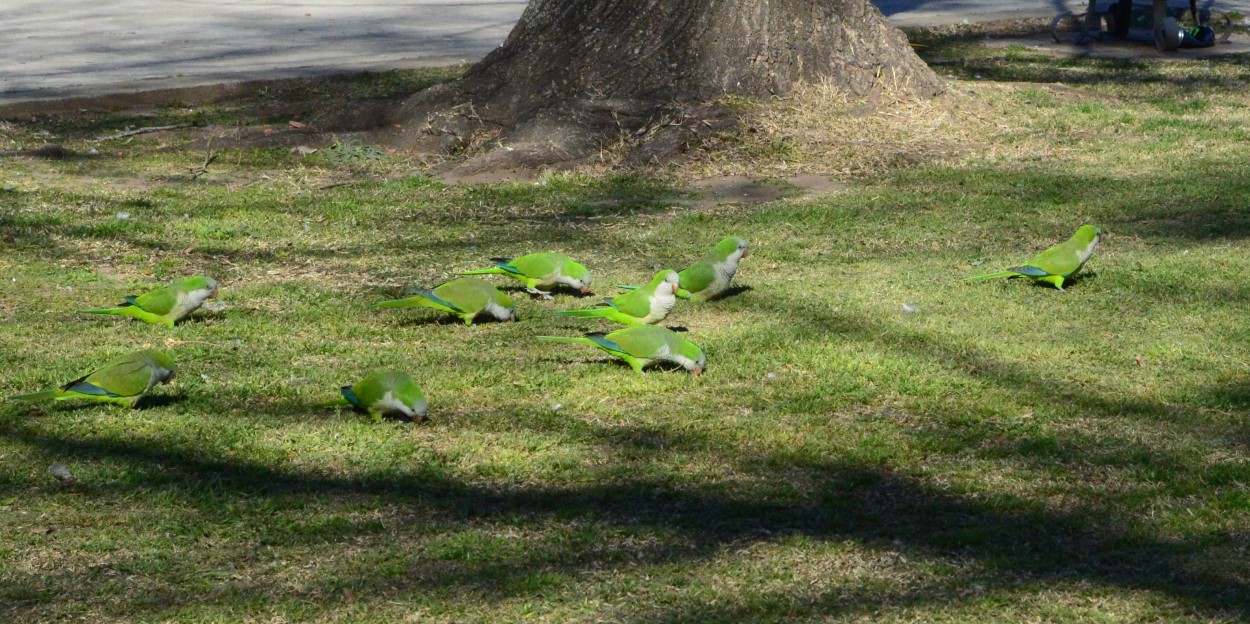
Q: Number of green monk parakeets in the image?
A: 9